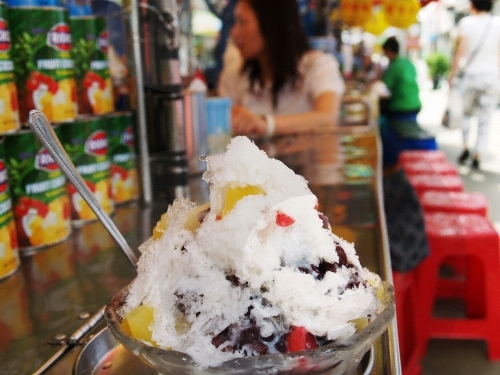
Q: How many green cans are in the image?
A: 7